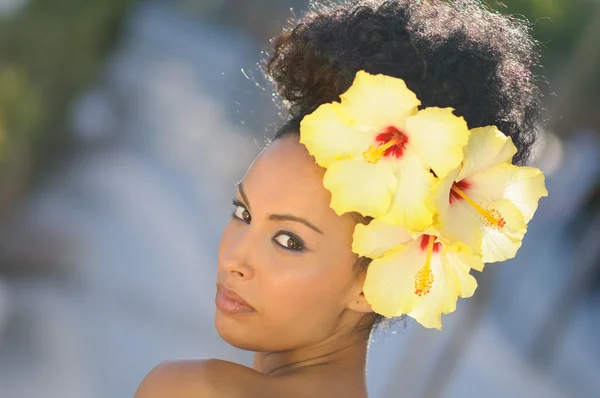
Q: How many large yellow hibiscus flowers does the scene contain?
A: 3